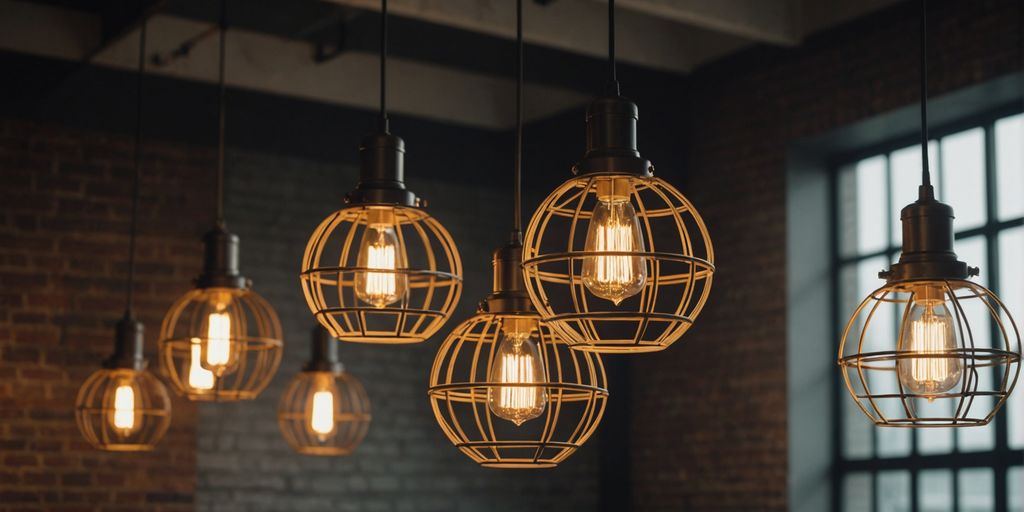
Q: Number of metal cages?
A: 7